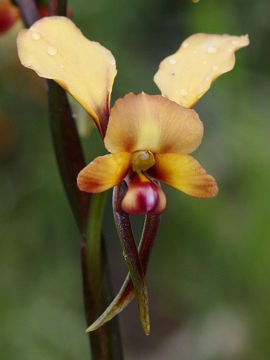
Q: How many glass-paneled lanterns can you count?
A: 0